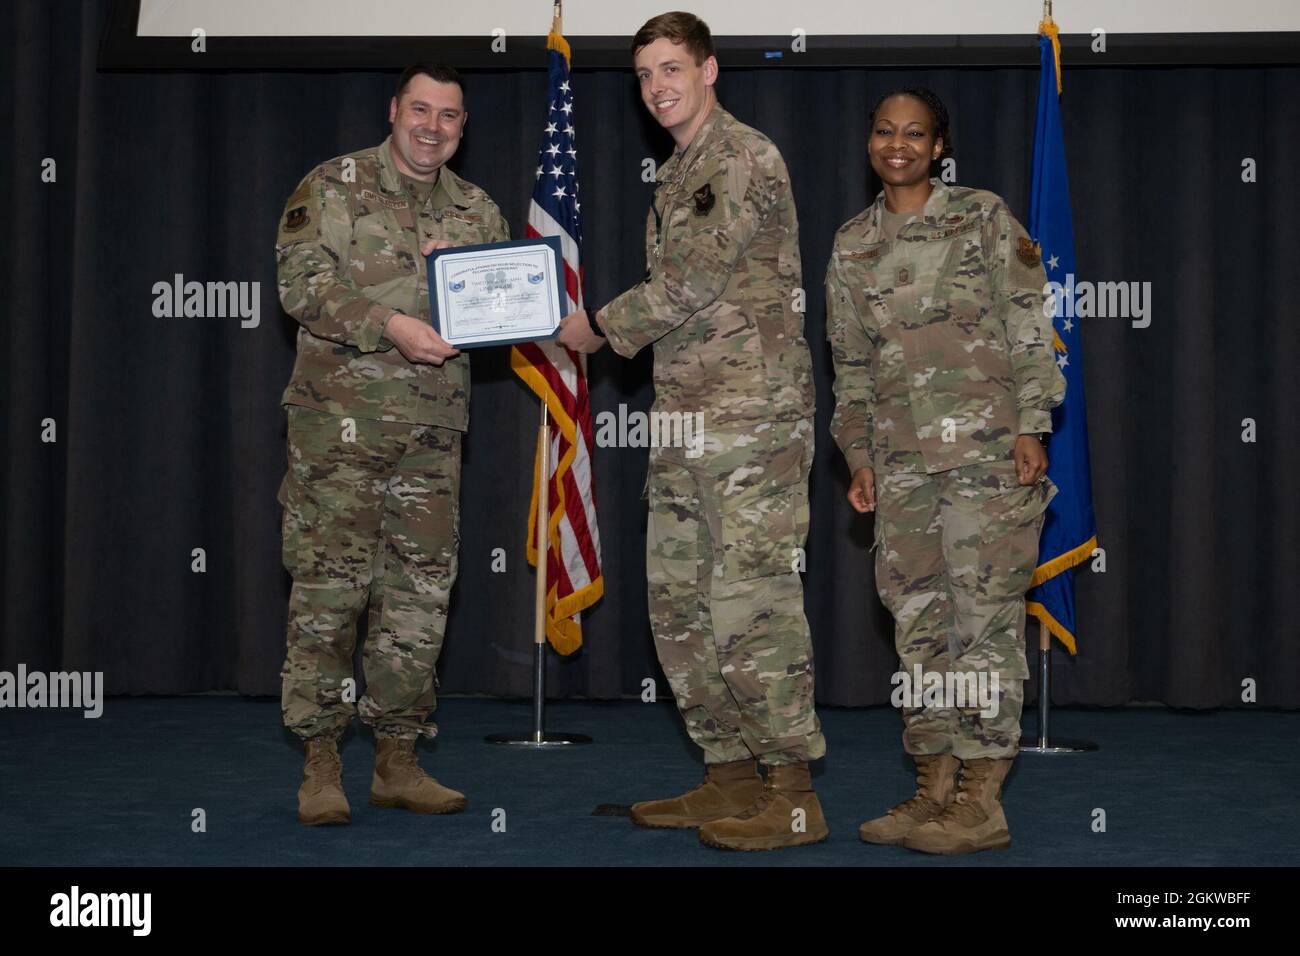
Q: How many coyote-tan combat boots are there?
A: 6